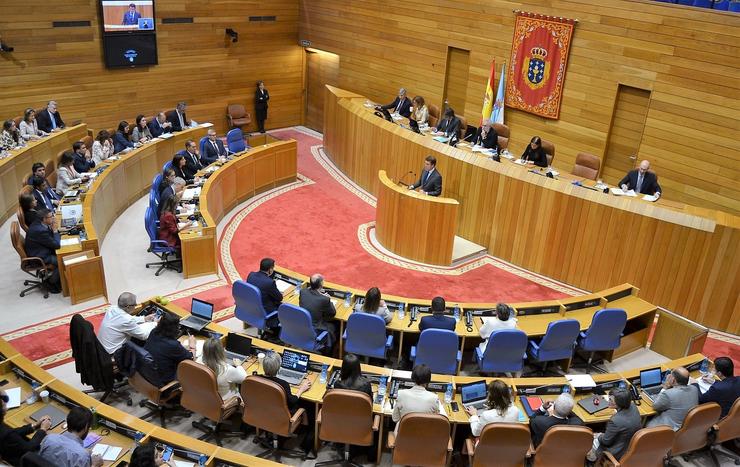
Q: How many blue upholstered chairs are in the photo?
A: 14